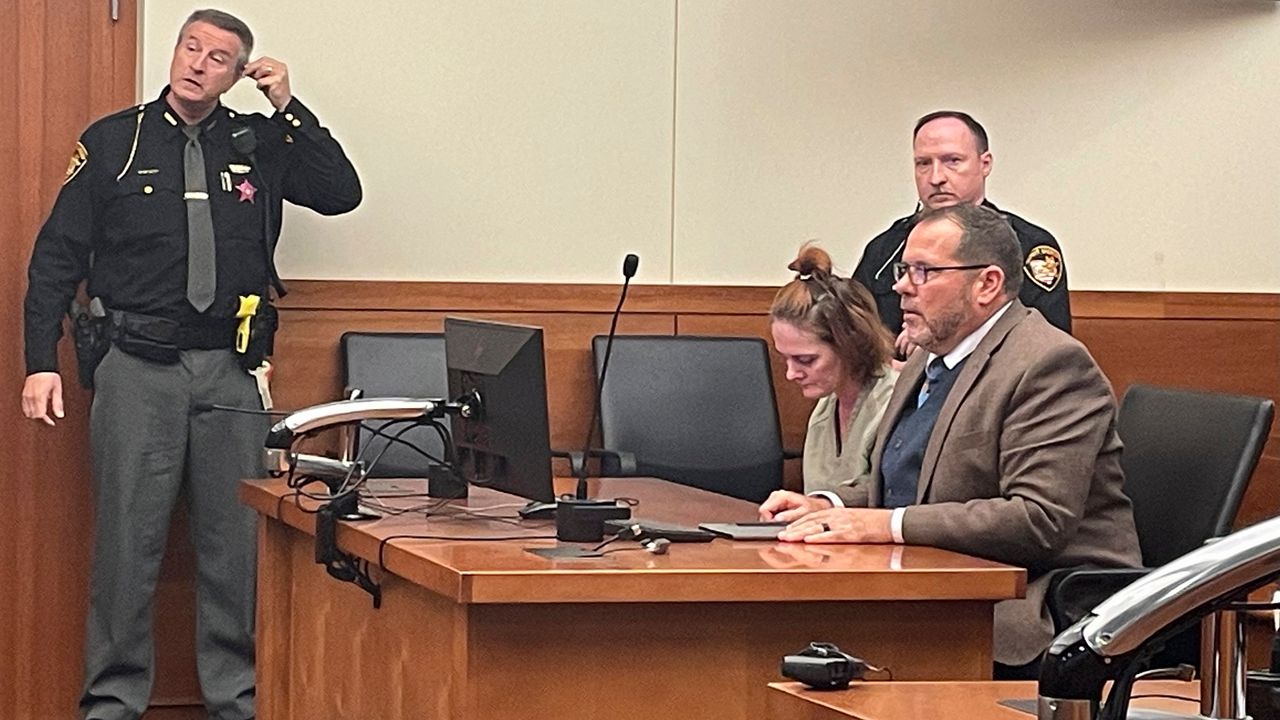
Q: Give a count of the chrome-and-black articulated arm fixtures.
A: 2